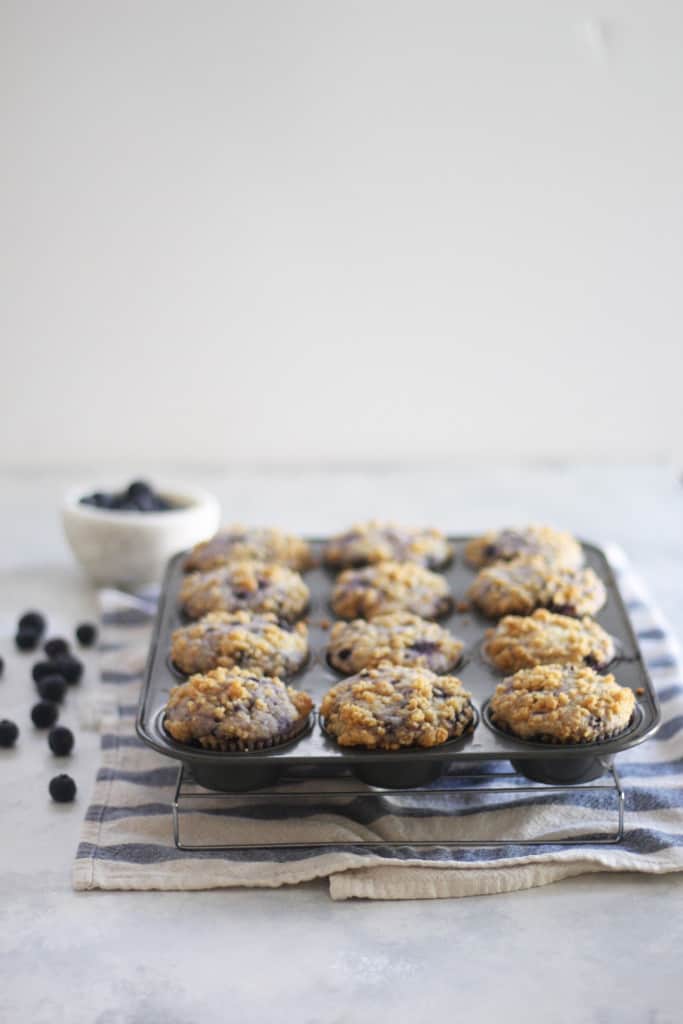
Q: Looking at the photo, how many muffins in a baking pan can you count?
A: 12